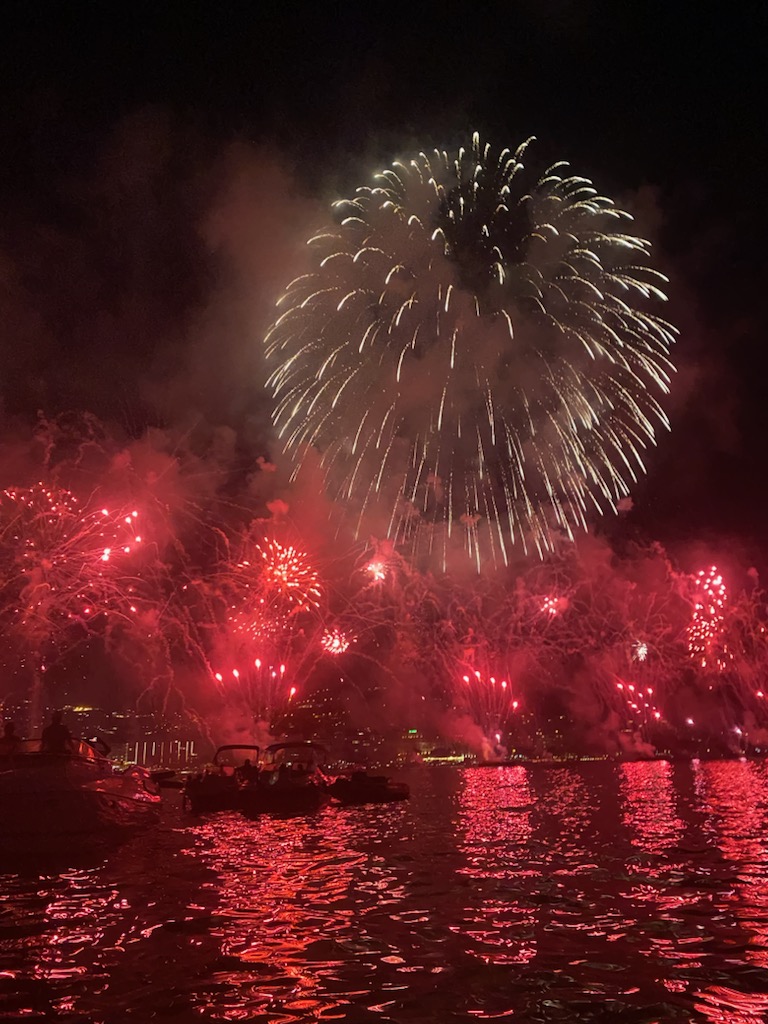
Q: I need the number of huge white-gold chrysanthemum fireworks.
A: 1